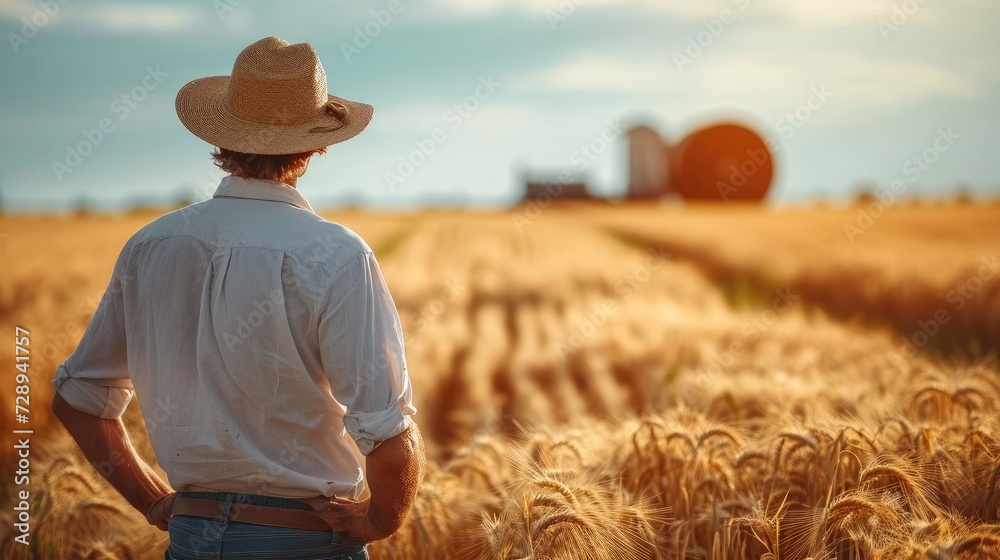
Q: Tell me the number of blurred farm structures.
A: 3